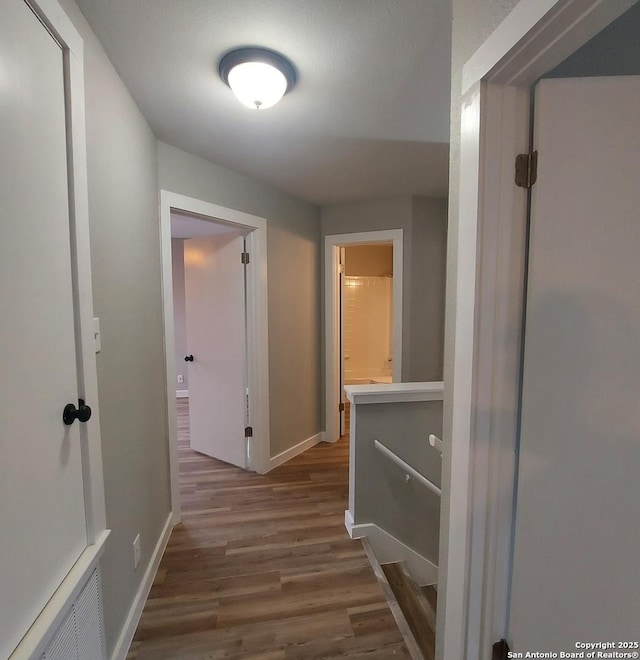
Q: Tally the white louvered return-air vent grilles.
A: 1